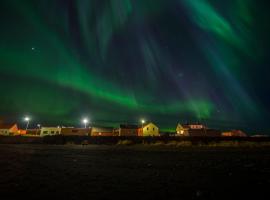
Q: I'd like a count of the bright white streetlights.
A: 3